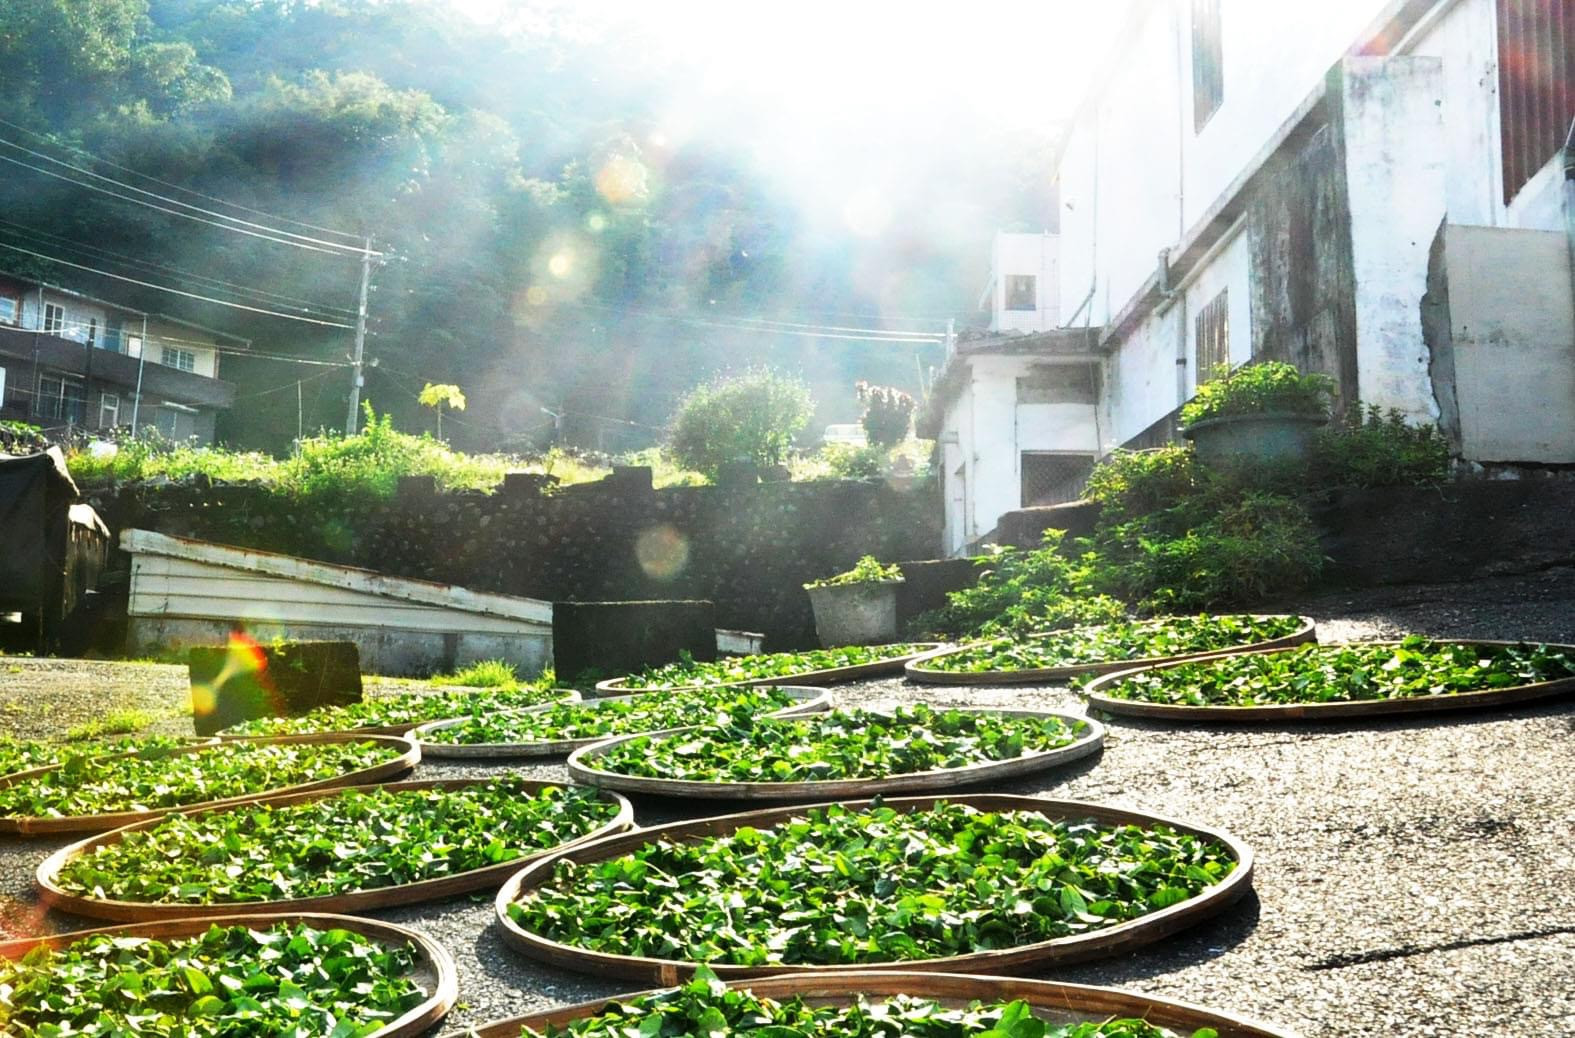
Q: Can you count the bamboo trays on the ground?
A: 12